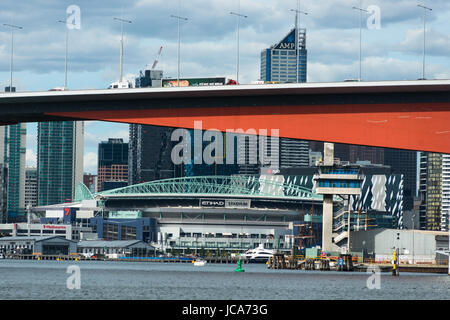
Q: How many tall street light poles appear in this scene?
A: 8